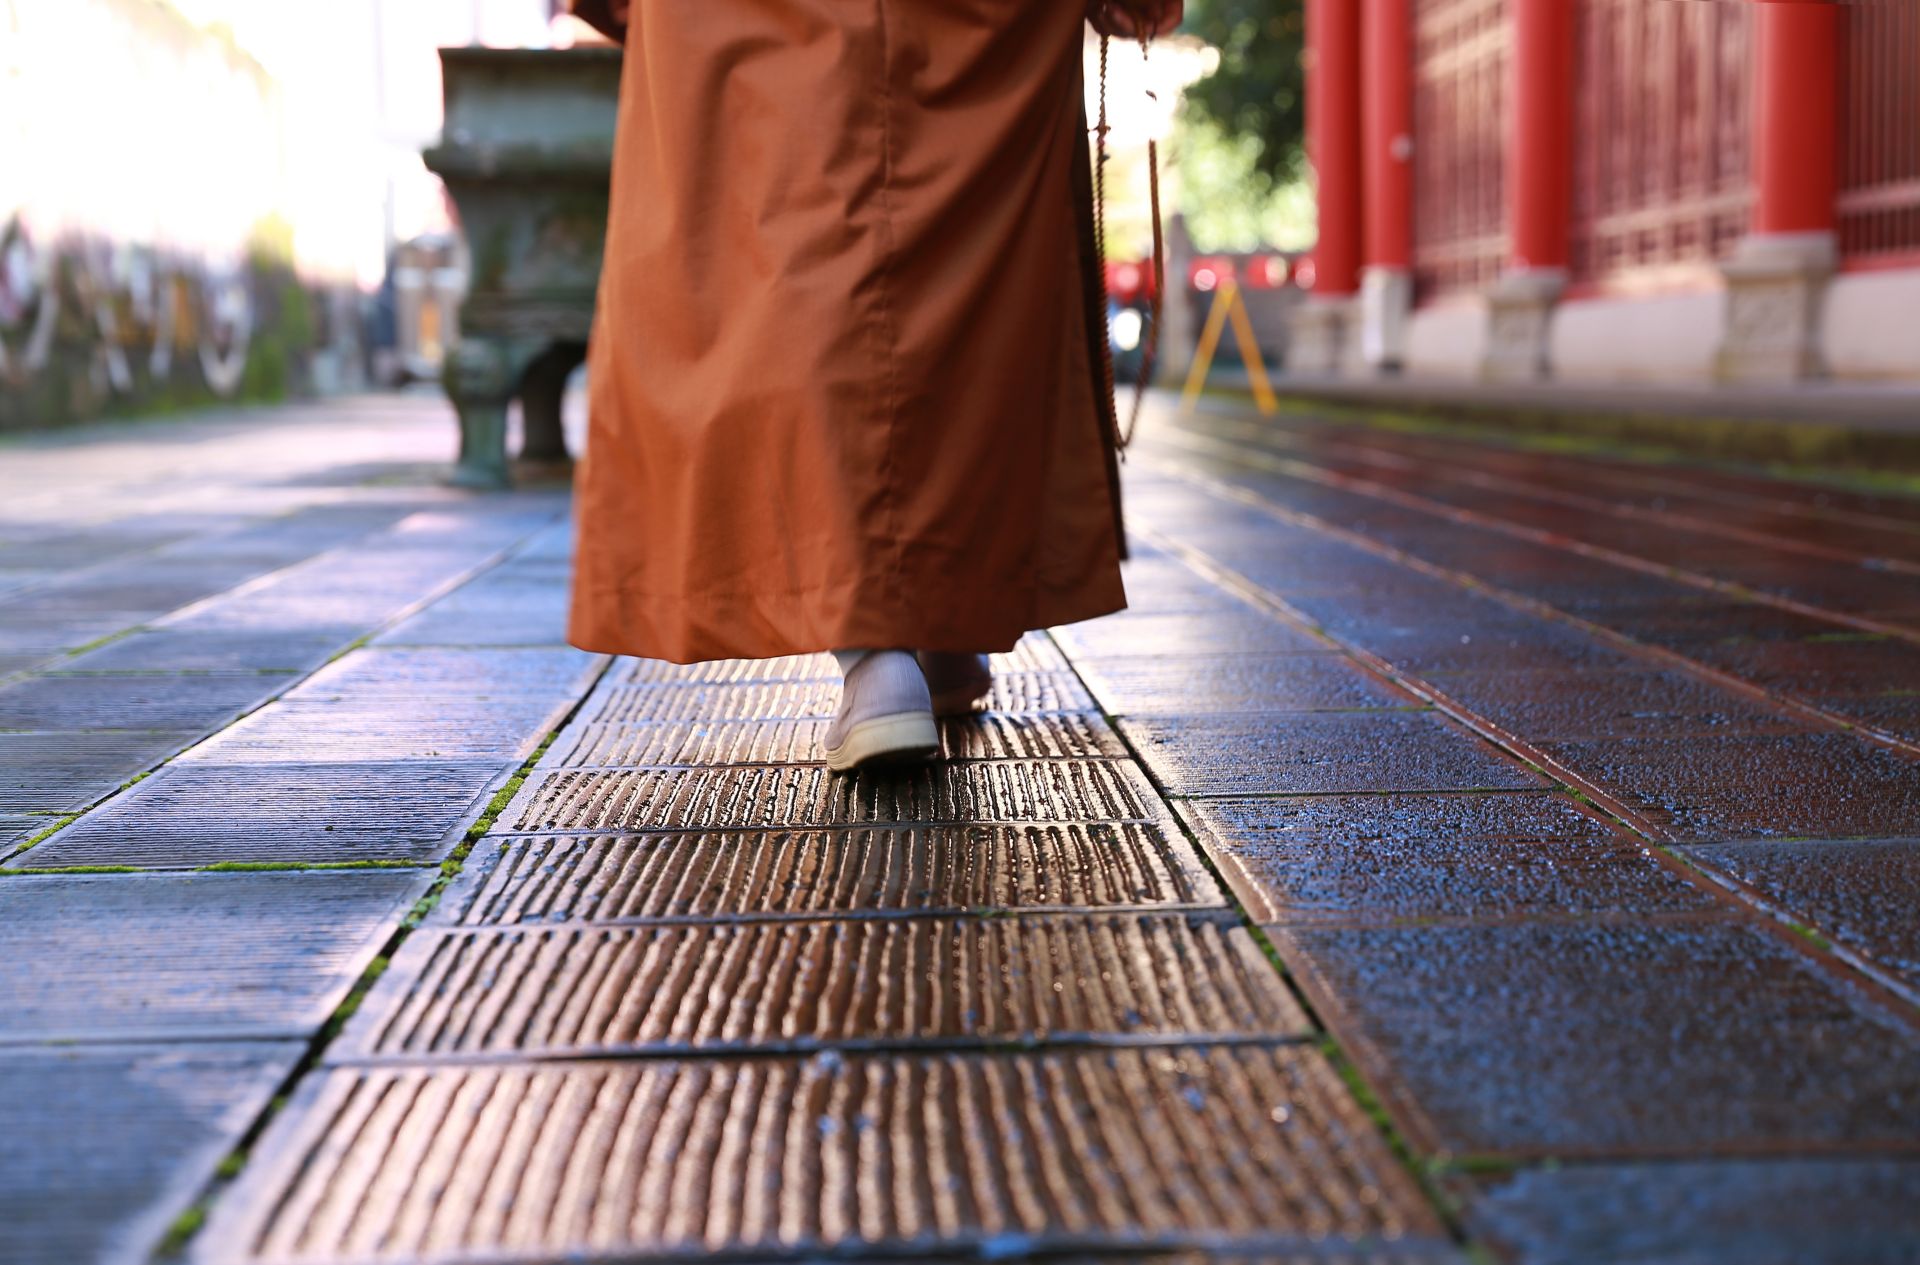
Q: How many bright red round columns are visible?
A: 4